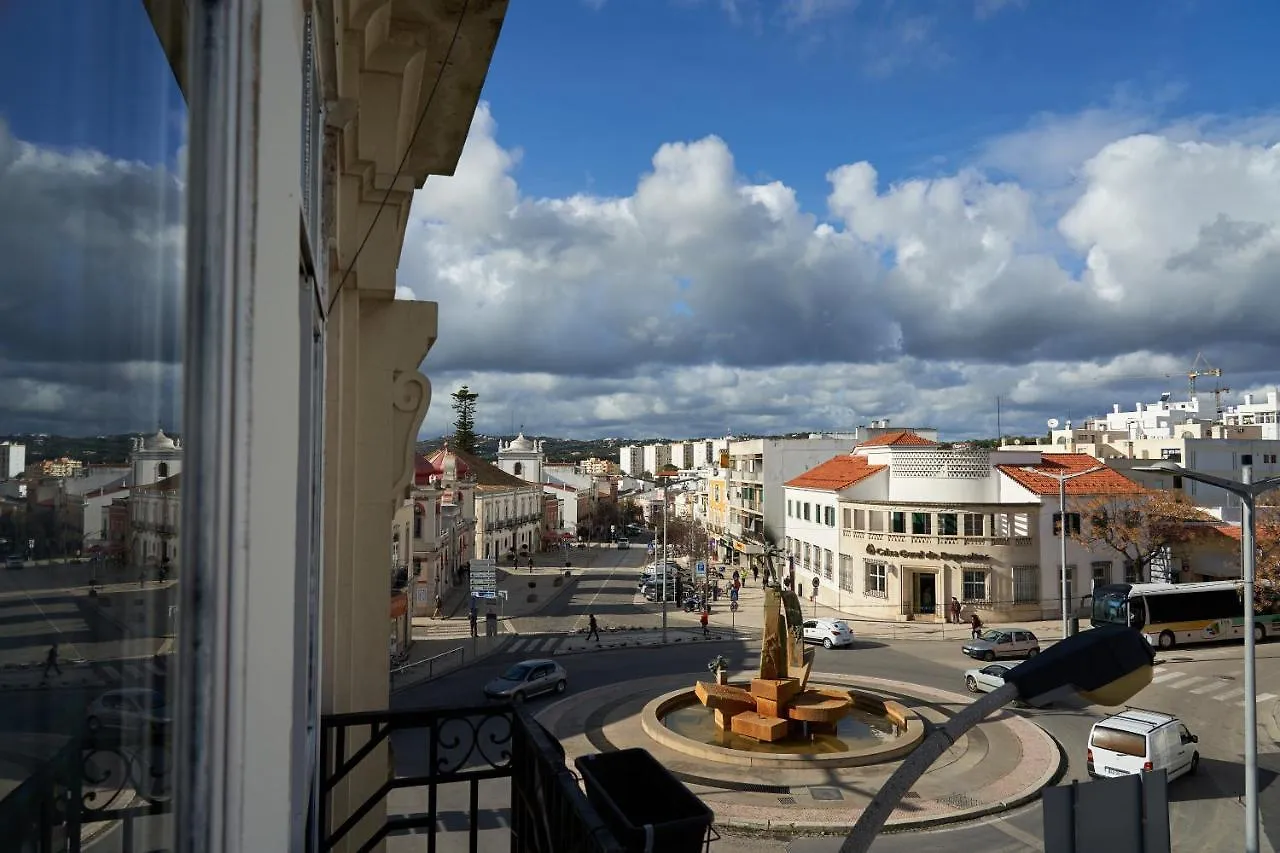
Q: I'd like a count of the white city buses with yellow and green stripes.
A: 1